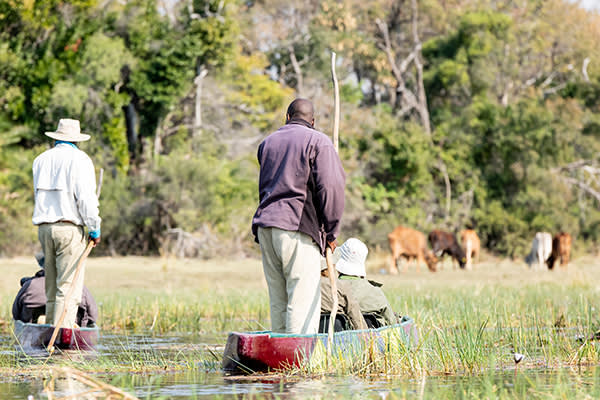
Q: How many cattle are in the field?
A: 5